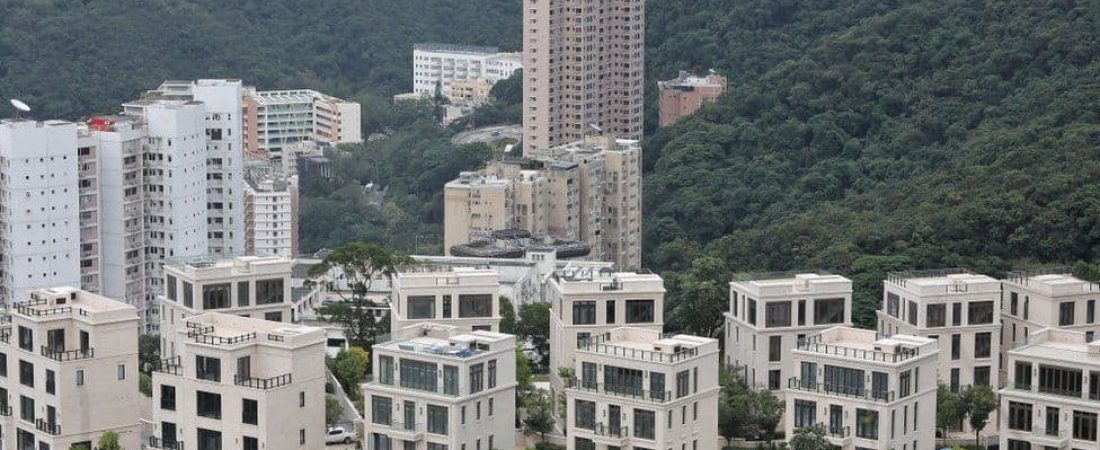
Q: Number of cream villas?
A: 12